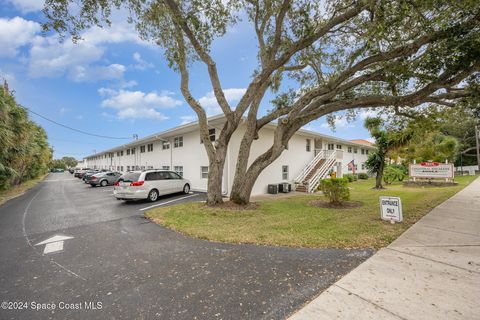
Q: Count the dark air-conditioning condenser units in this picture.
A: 2